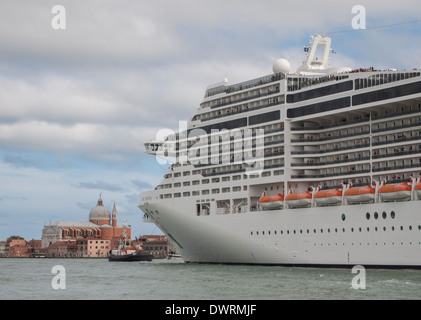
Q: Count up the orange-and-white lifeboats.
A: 6